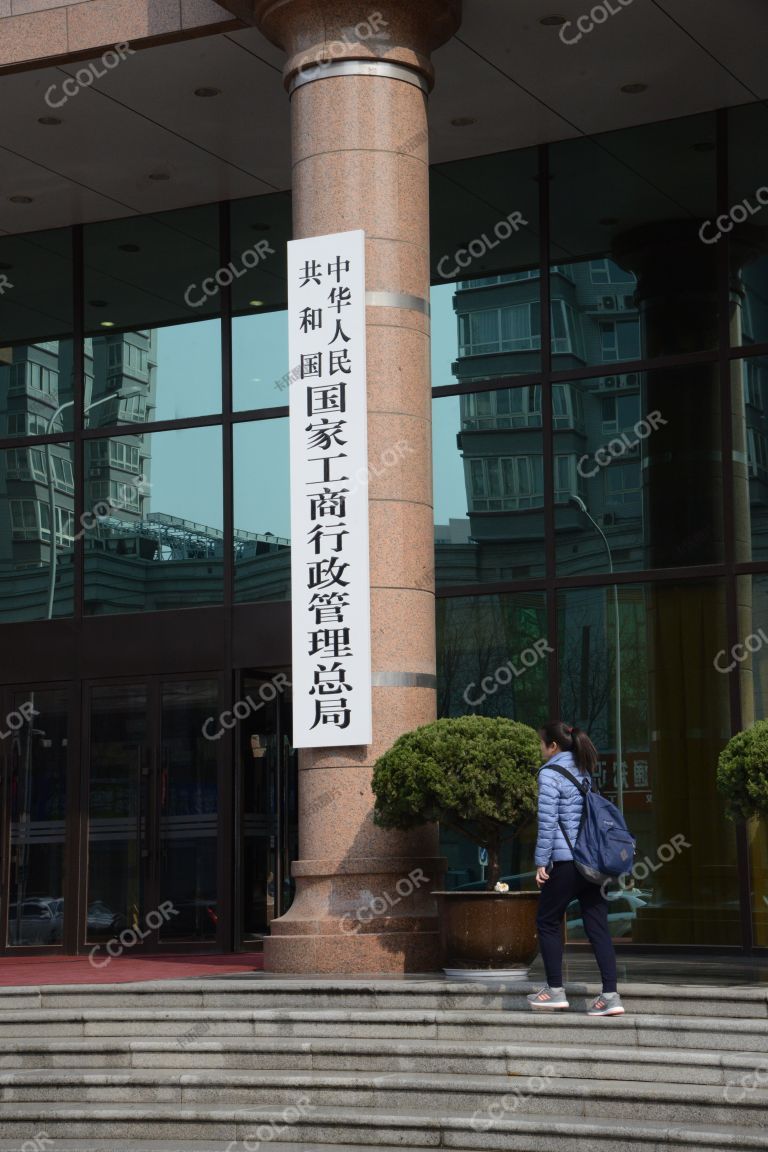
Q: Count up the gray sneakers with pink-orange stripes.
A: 2